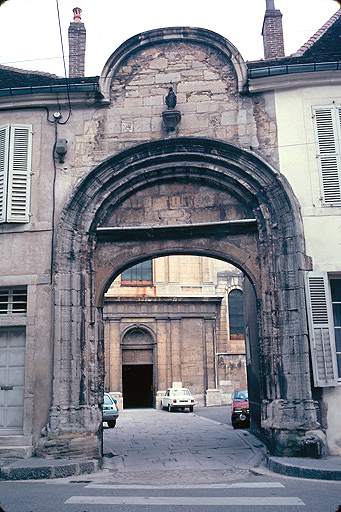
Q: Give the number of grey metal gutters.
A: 2